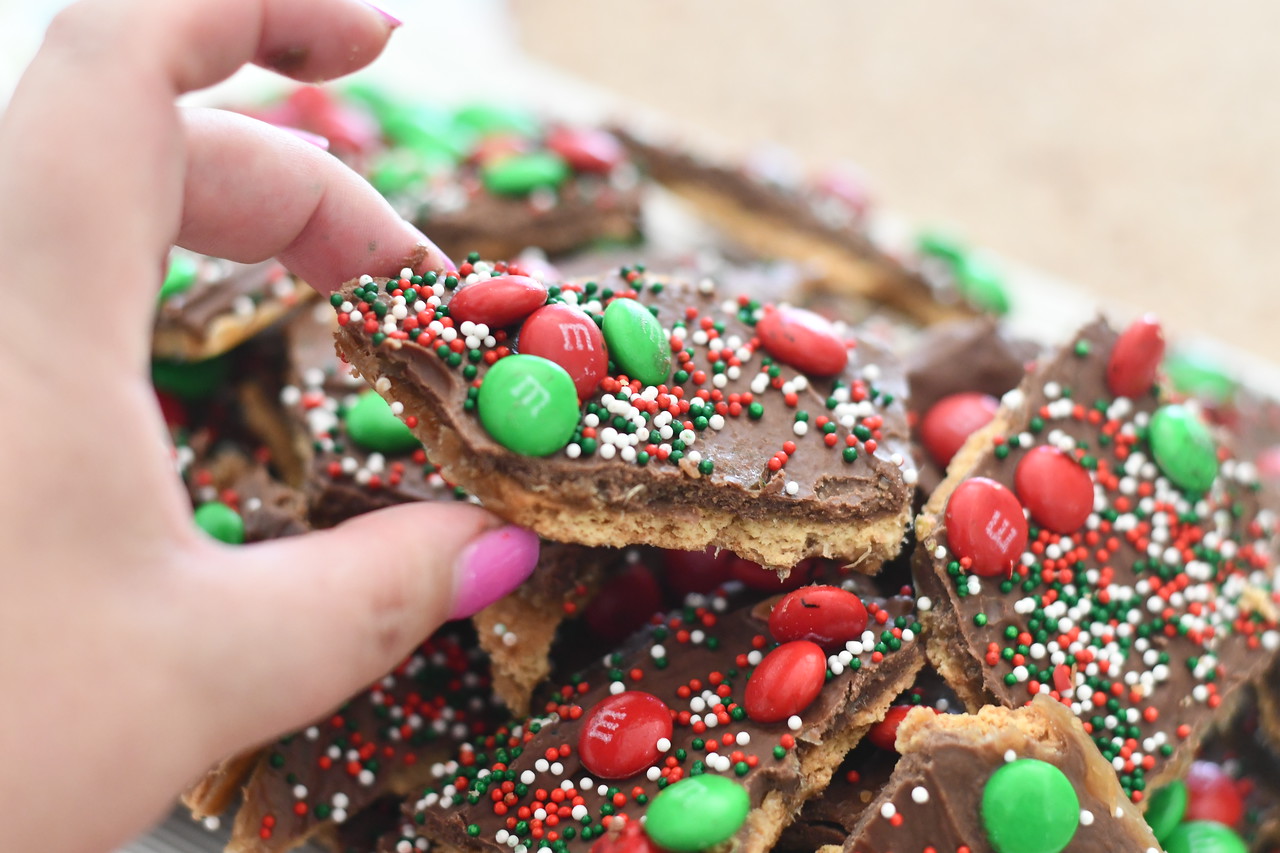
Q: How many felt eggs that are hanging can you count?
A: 0